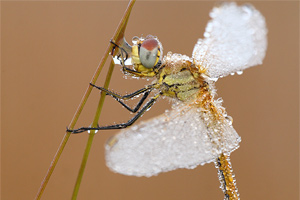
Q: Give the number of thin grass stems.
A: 2